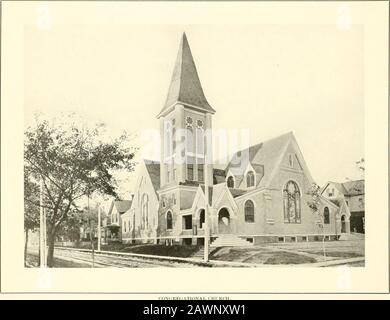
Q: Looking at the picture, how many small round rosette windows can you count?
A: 2